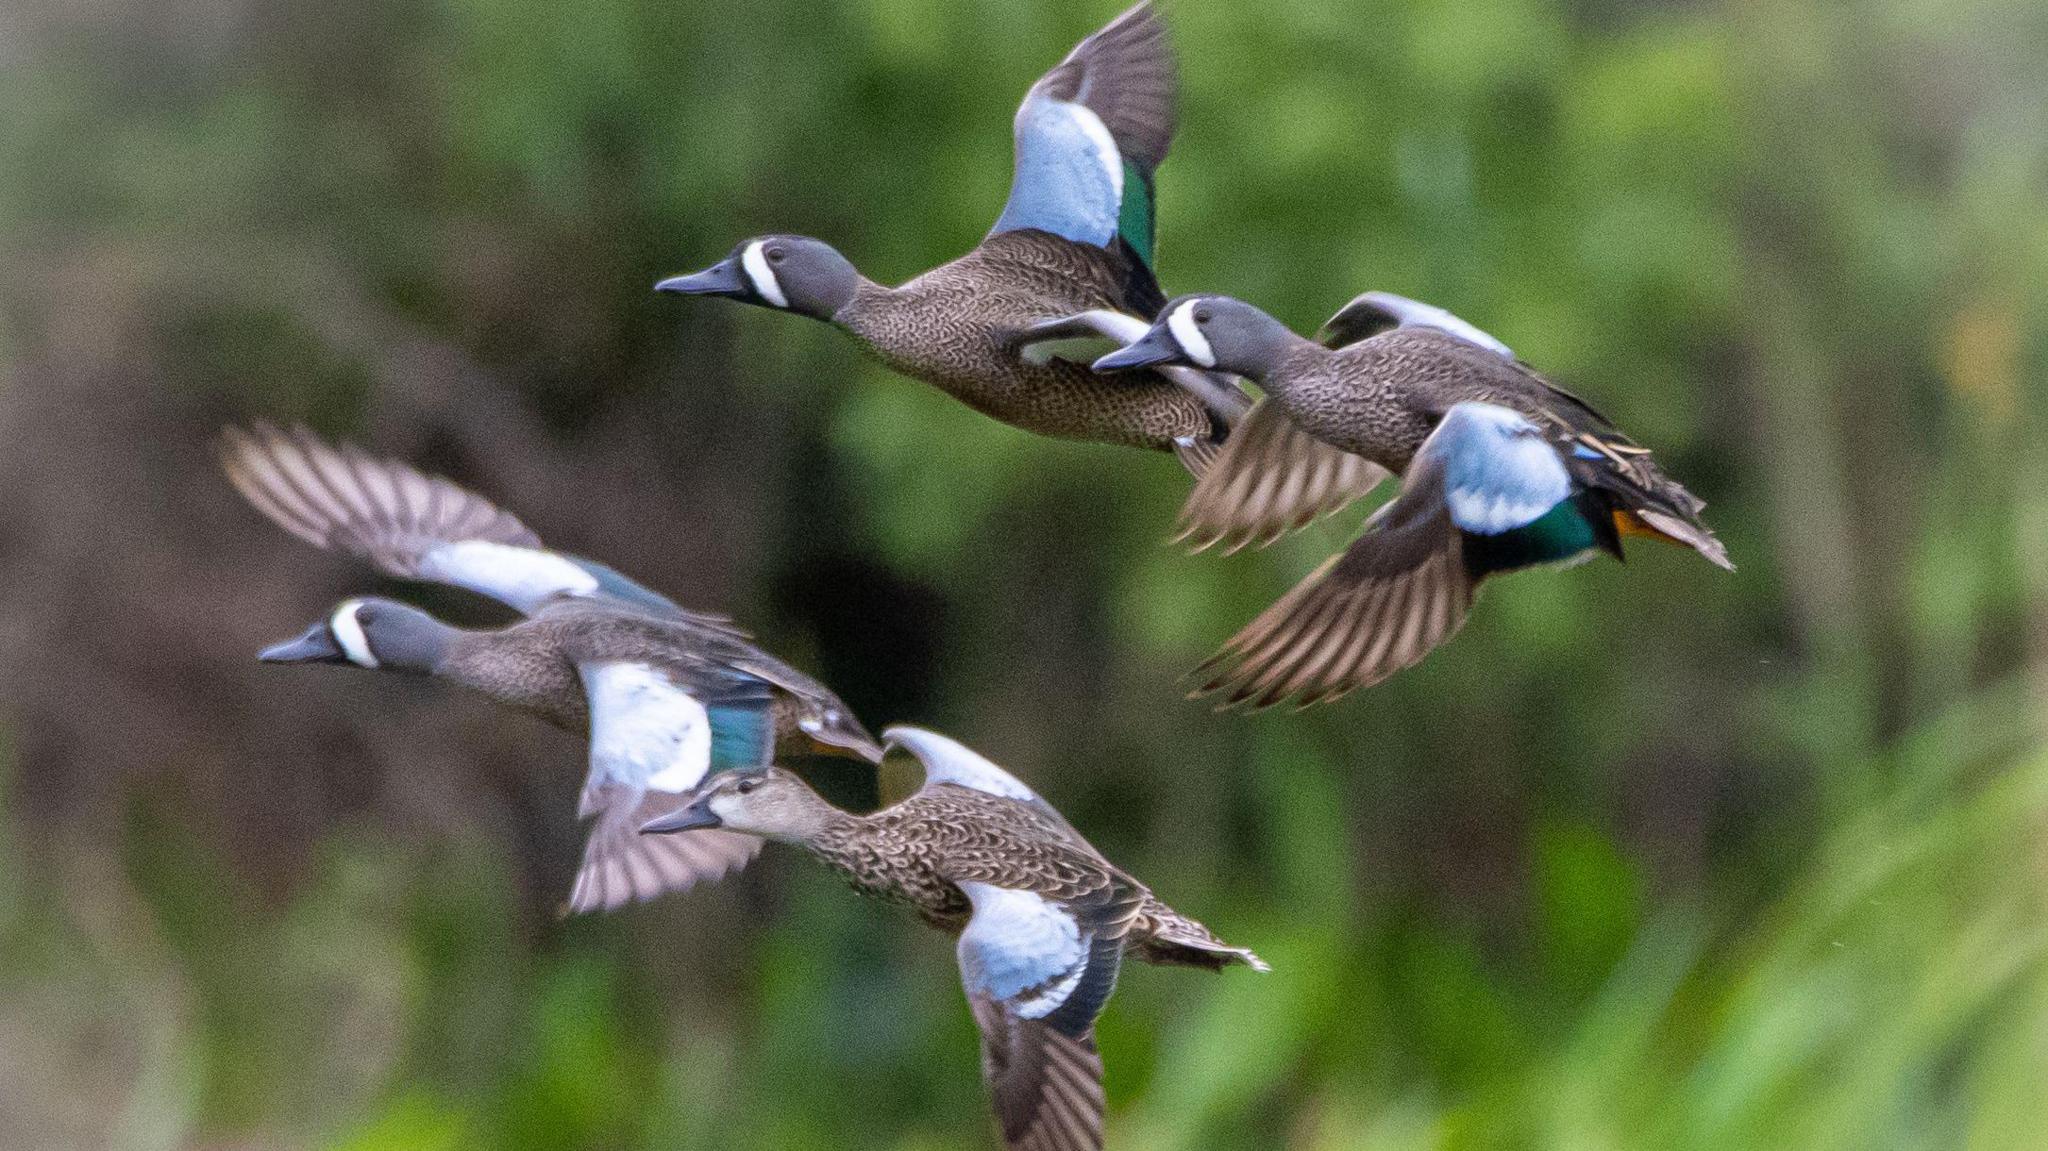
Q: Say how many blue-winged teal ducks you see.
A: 4